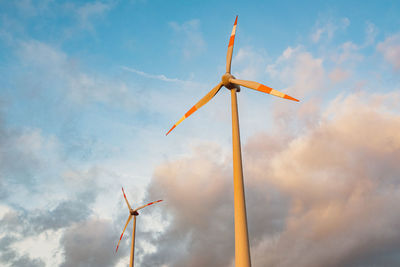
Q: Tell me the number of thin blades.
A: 6